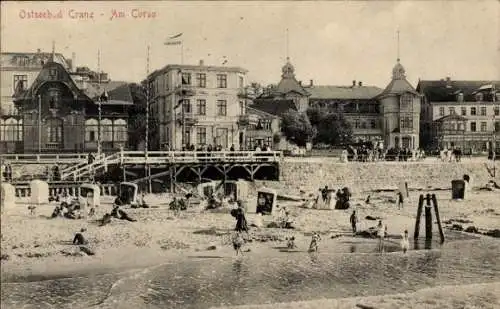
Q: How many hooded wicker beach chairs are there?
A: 8